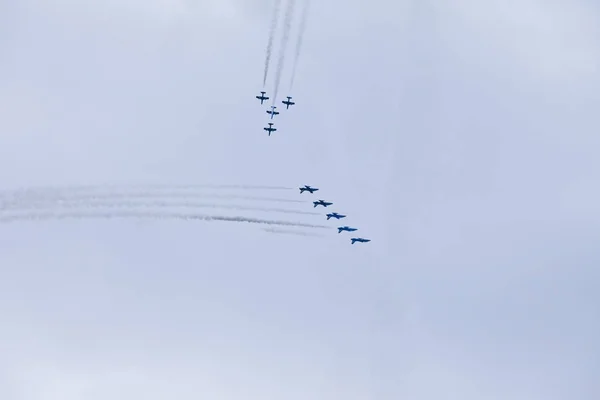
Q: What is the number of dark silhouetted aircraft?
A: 9